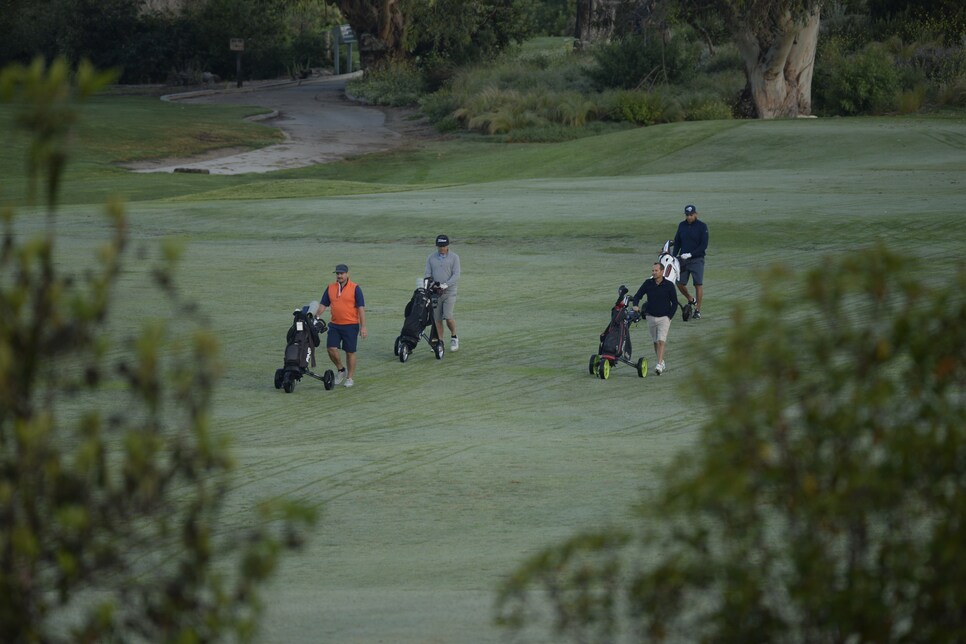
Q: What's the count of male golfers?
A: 4